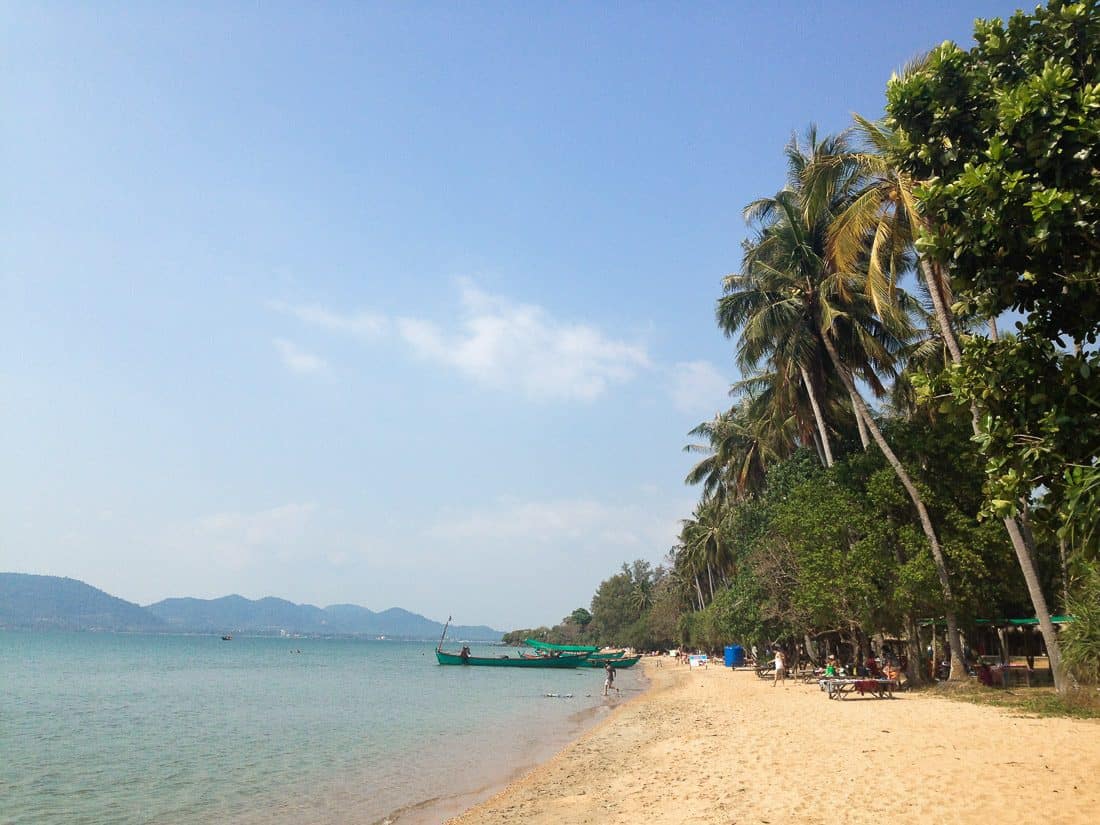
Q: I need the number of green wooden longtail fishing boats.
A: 3